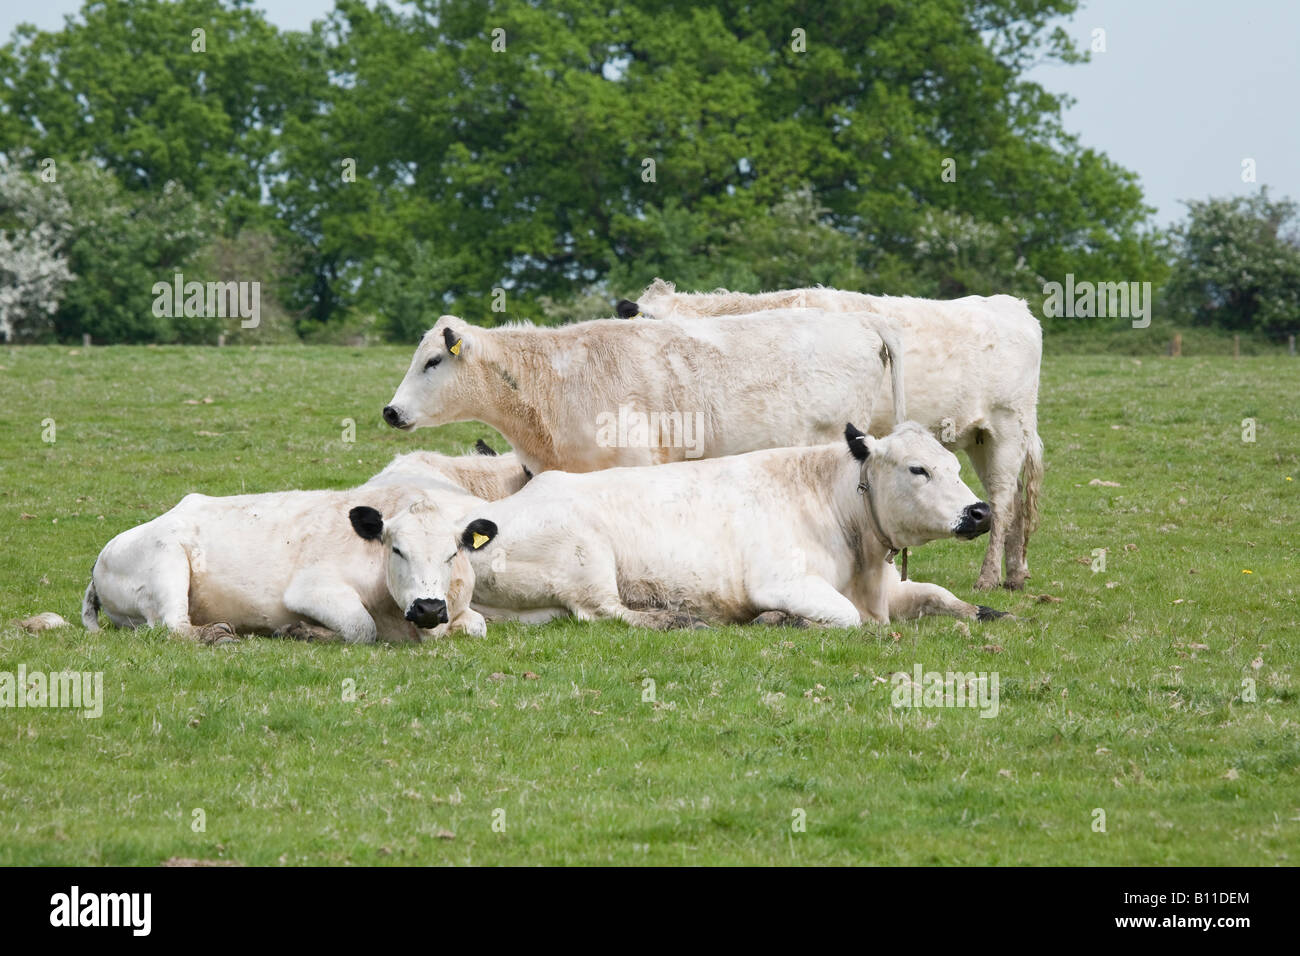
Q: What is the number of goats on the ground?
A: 0